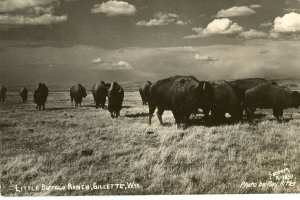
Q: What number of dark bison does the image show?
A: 11